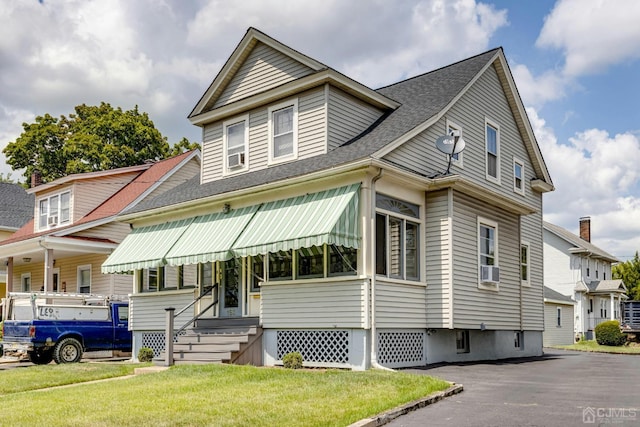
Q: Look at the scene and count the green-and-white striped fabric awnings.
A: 3